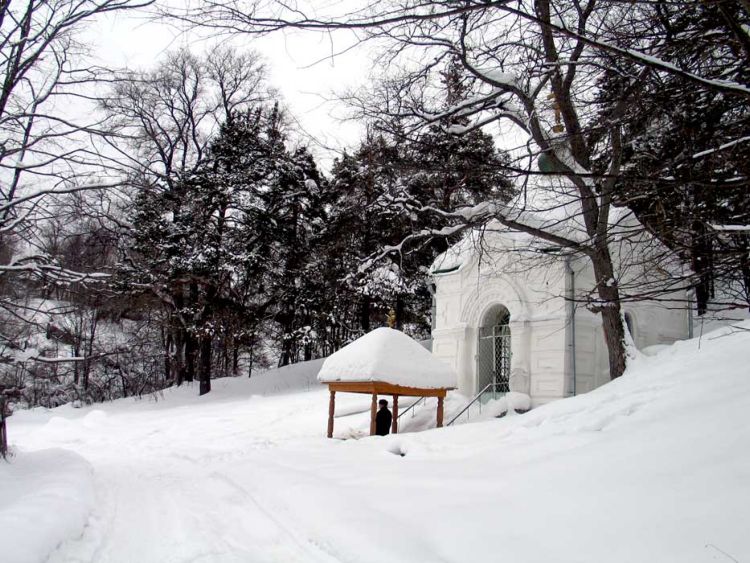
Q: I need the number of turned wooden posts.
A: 4